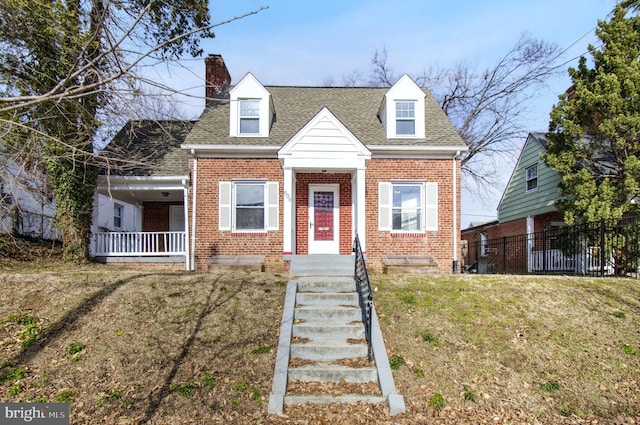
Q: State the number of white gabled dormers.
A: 2